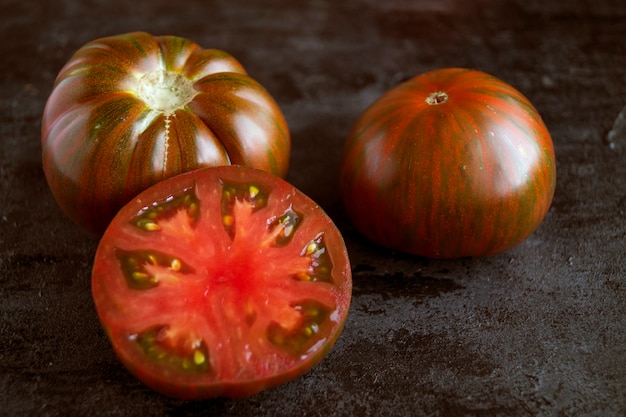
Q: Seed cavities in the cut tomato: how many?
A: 7